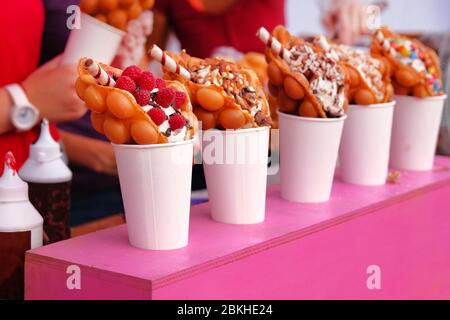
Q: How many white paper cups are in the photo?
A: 6